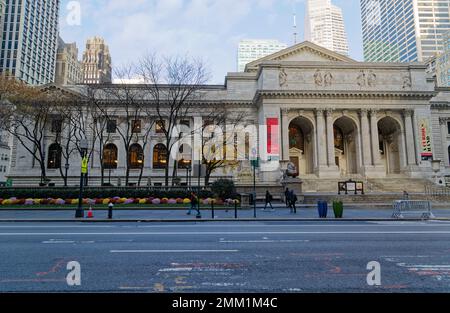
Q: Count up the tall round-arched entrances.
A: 3